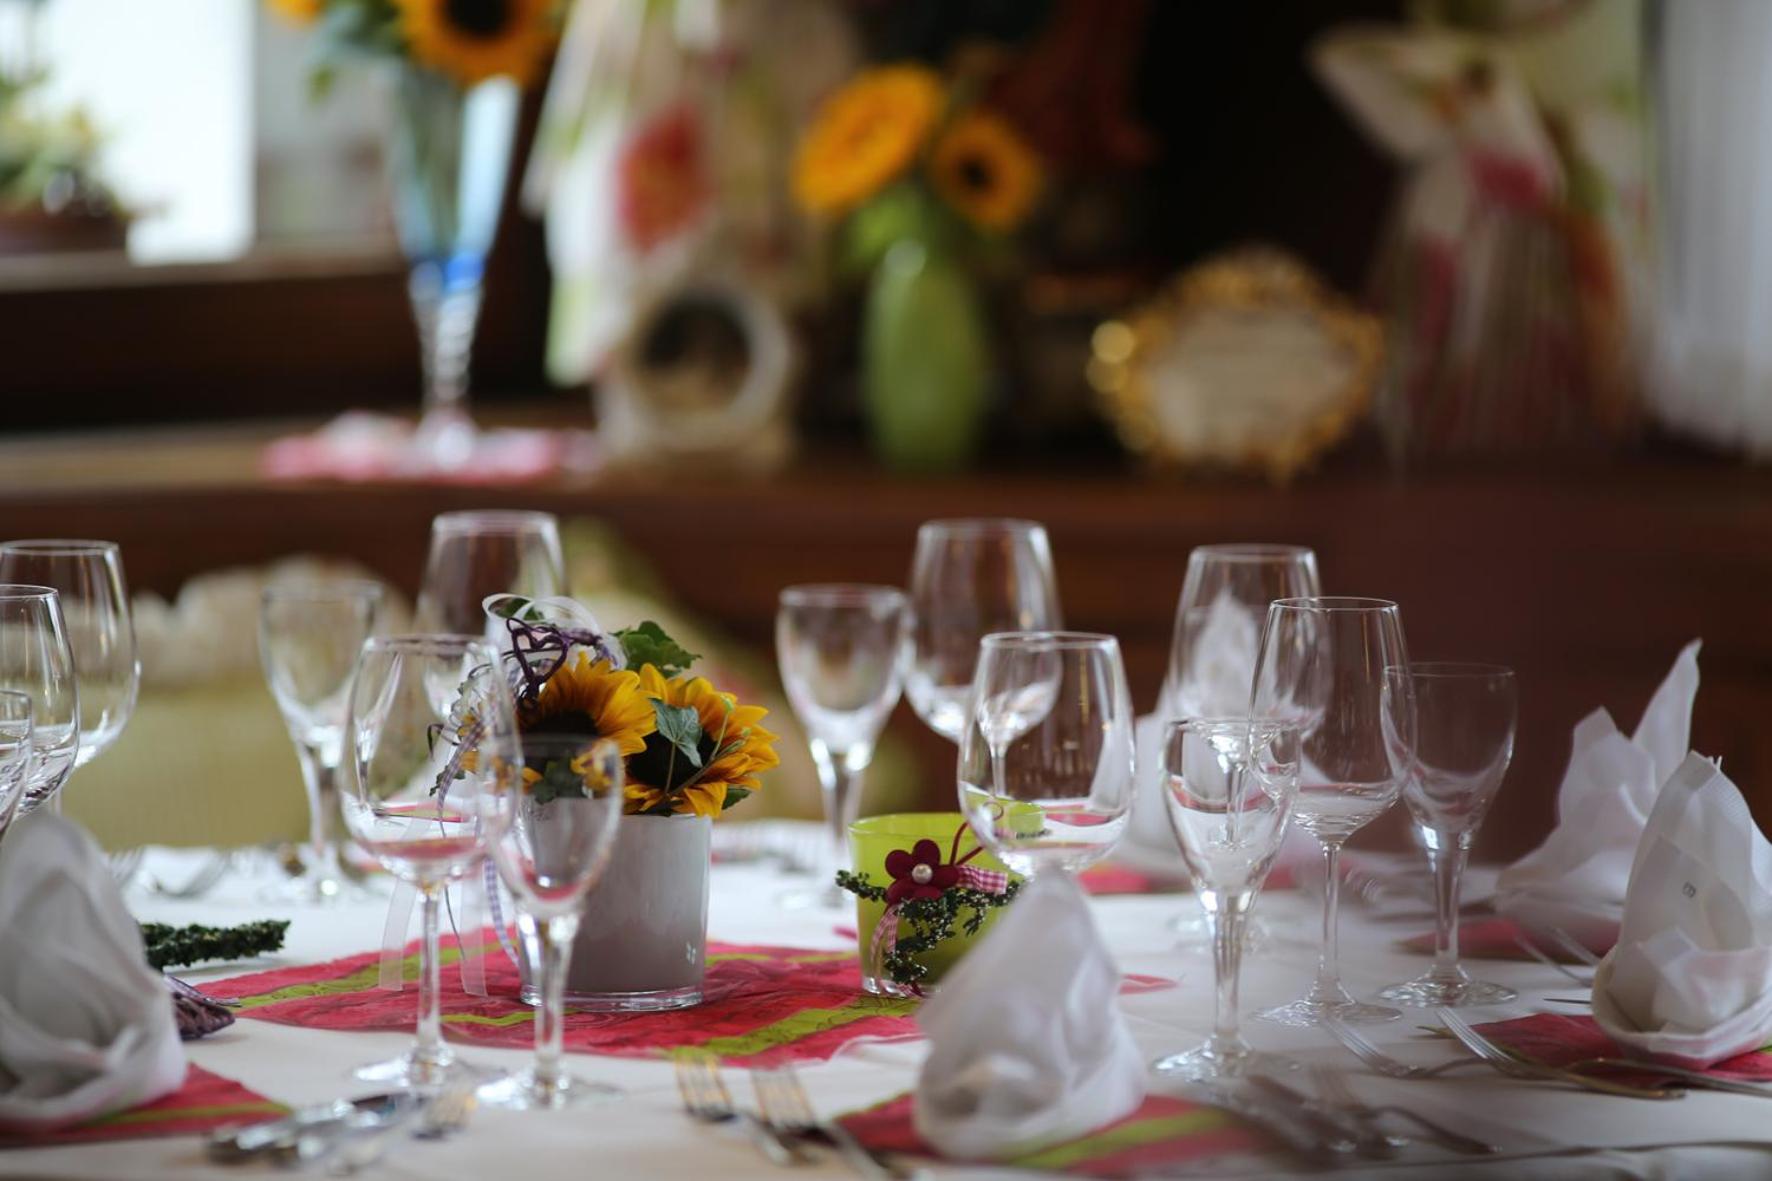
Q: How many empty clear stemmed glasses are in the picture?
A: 14